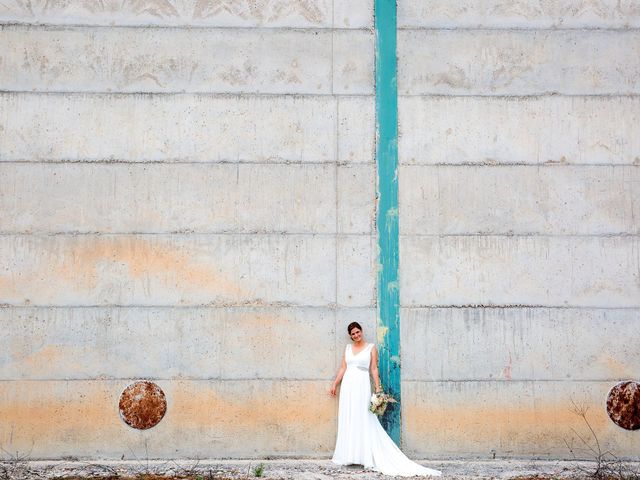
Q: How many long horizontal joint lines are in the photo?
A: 6